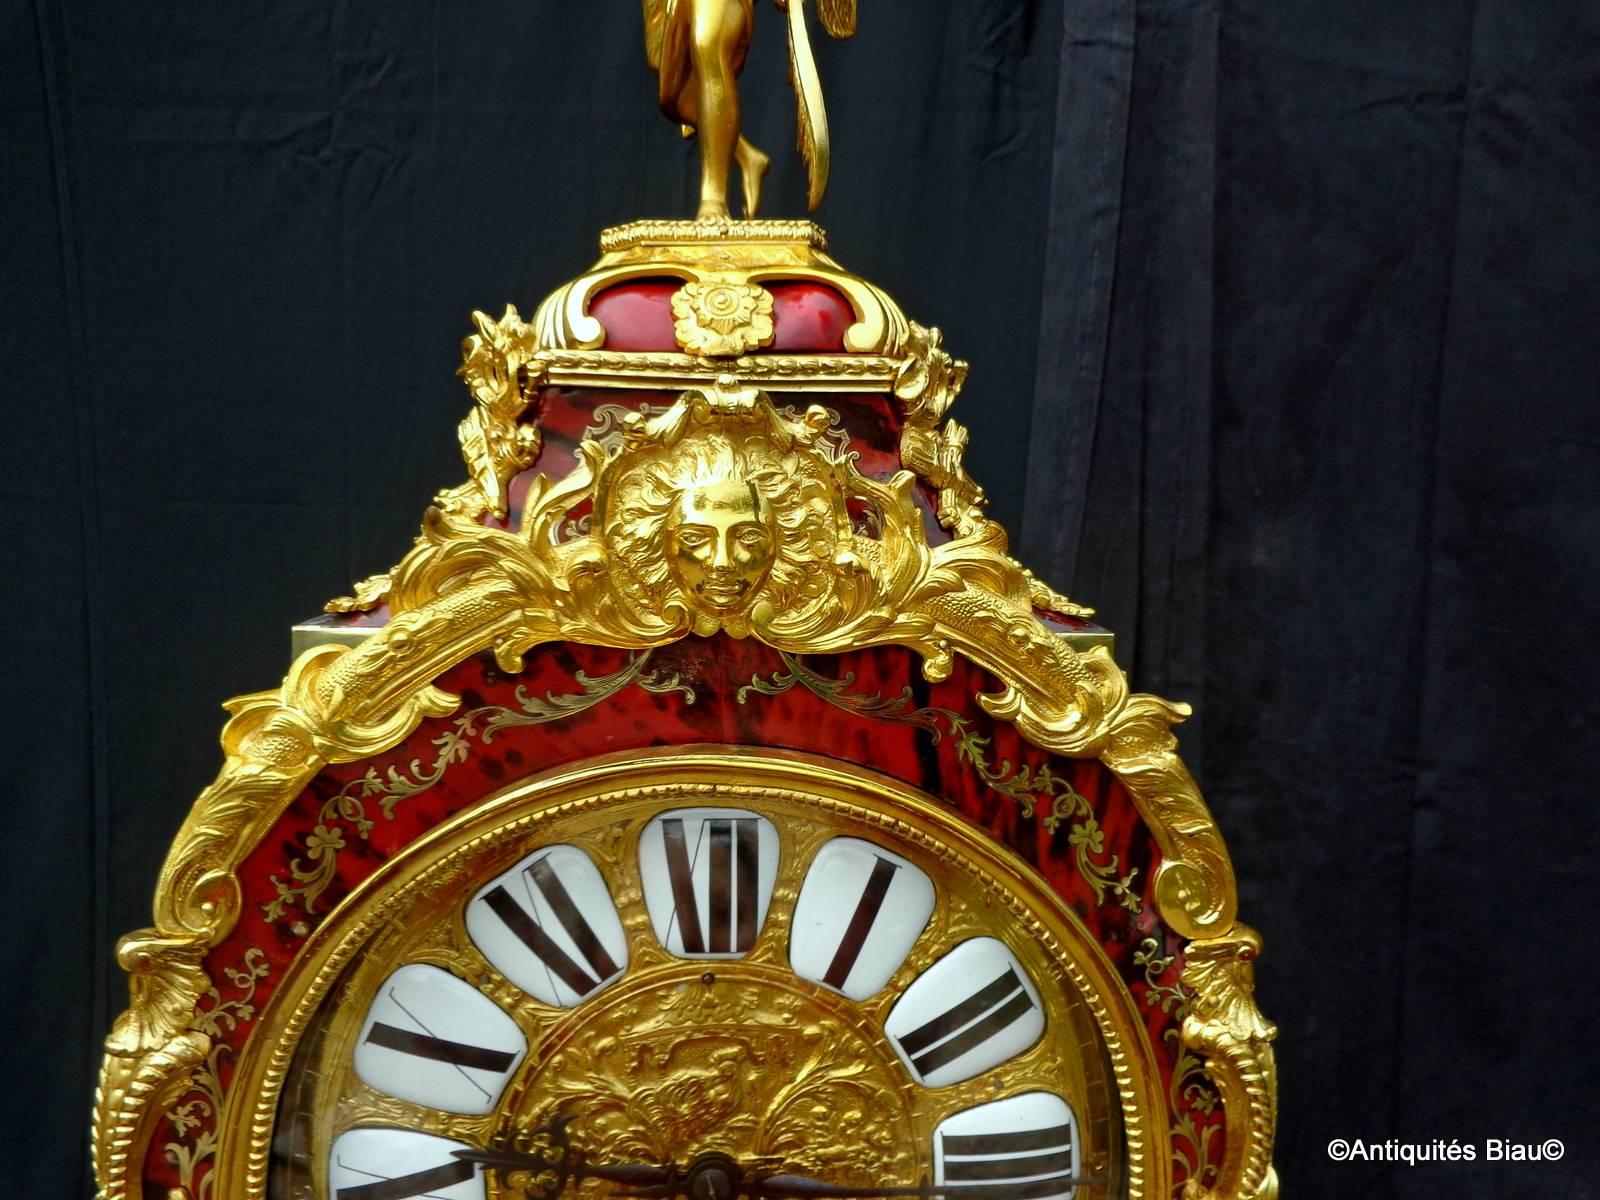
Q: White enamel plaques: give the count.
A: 7